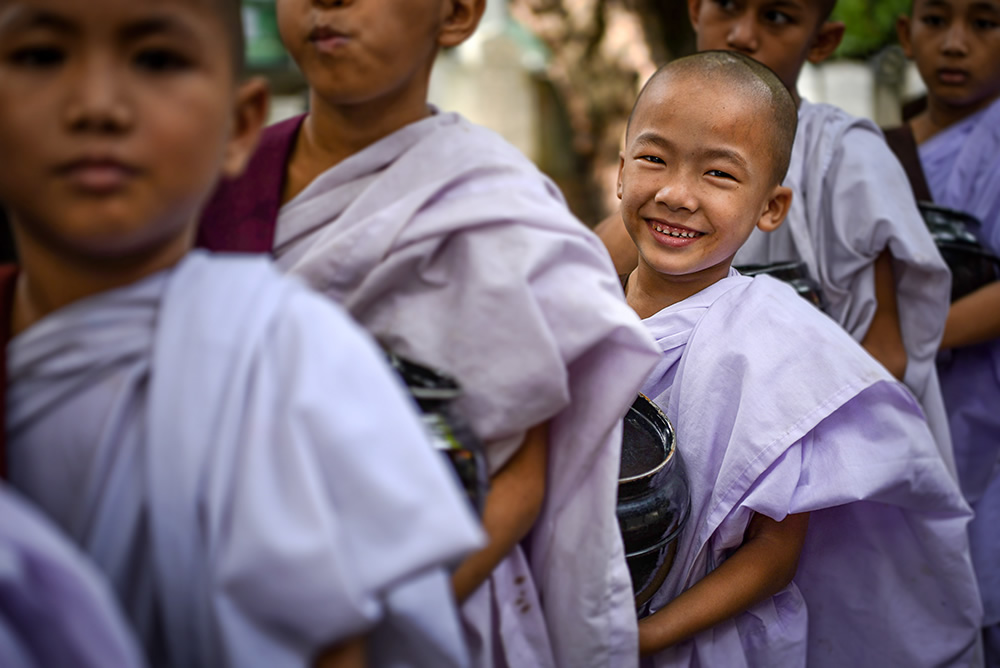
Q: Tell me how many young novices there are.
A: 5